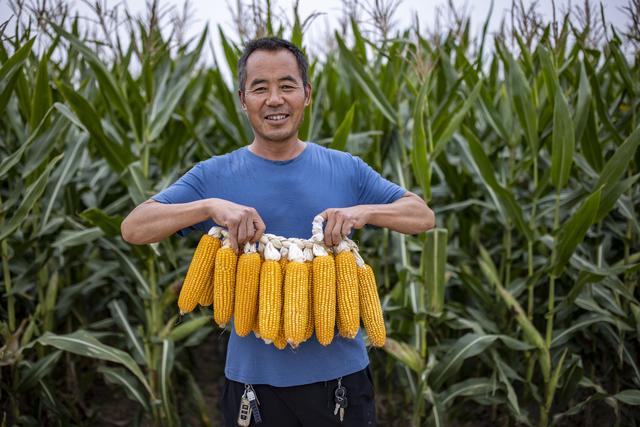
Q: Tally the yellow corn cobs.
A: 12